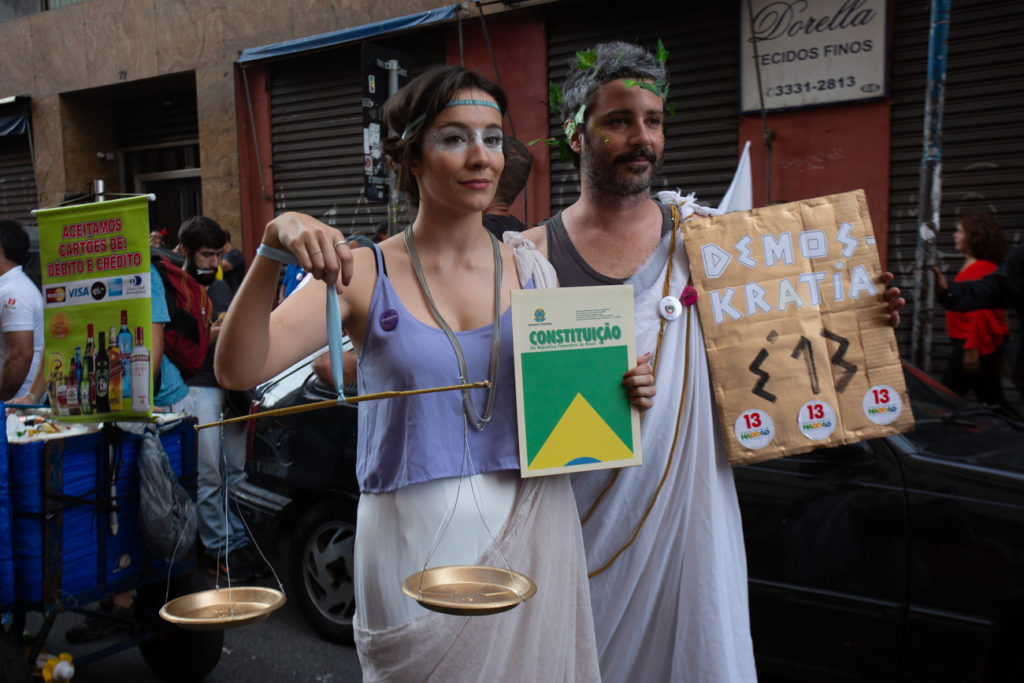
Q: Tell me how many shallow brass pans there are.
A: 2